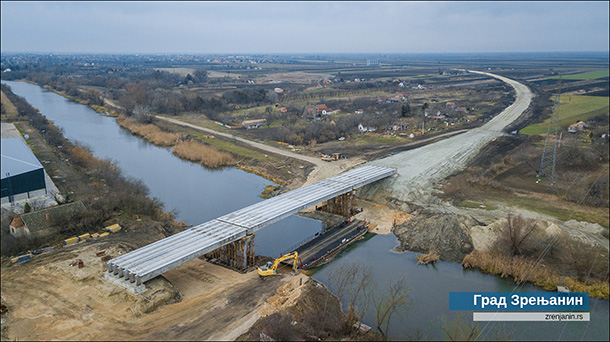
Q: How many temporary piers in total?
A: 2